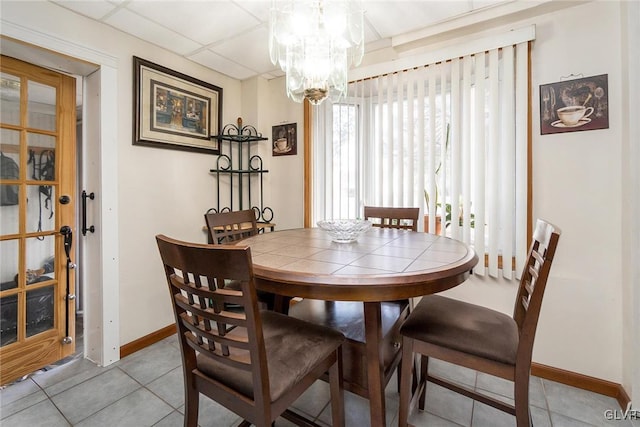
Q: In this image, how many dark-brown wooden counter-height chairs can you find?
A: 4